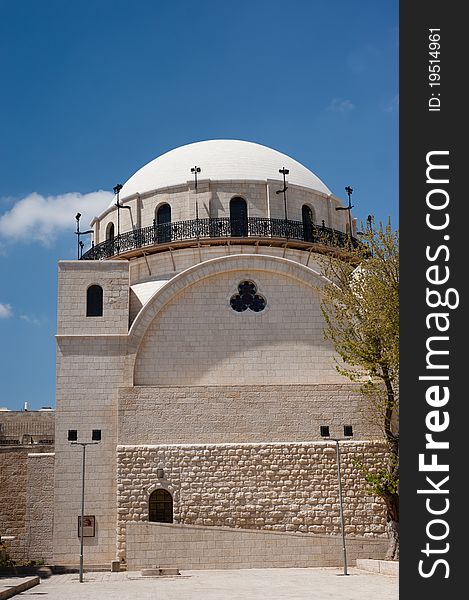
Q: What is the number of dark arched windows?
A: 6